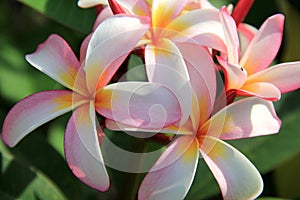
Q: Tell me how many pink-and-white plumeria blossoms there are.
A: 4